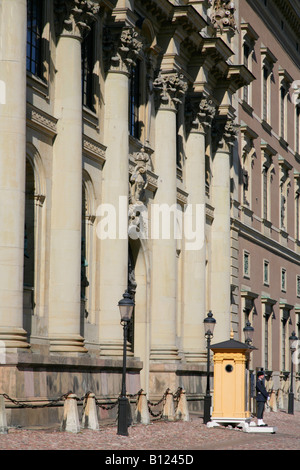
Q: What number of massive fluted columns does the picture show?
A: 6